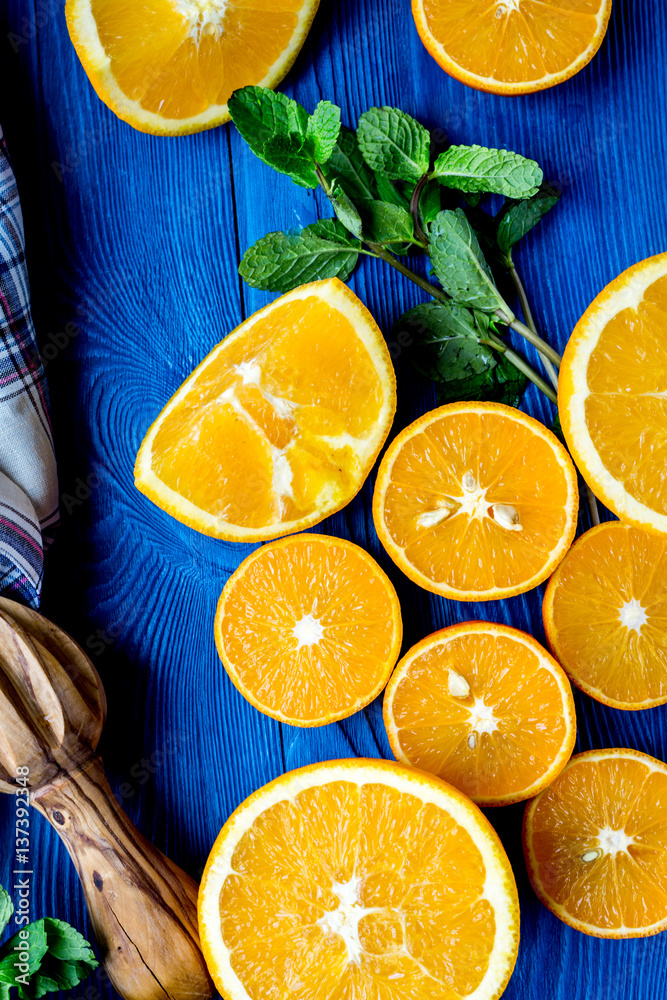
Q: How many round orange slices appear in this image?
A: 9